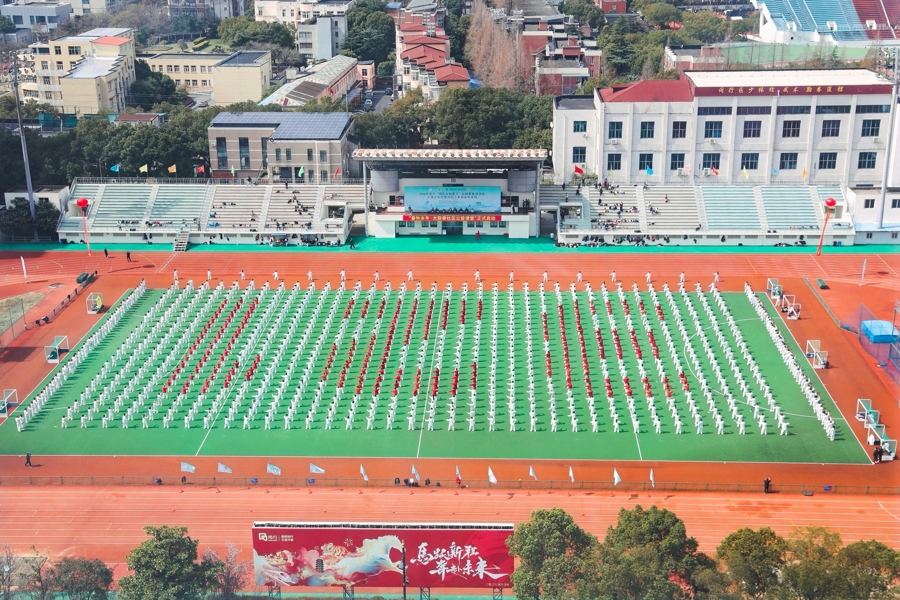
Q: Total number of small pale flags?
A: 12